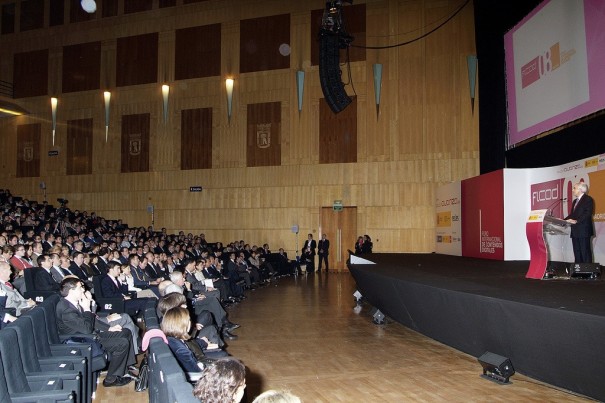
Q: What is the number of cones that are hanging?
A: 7